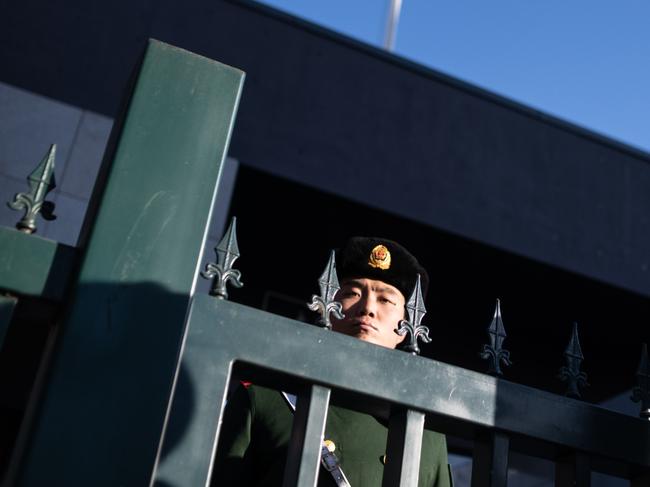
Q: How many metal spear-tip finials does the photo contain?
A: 7